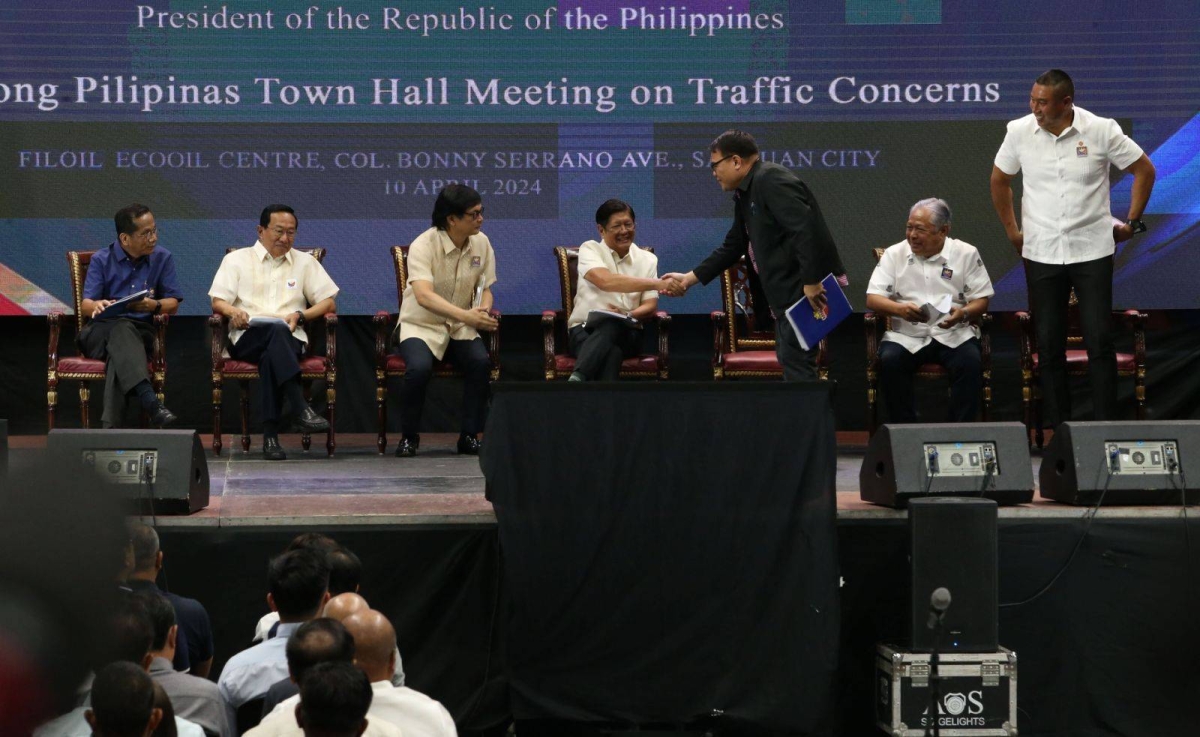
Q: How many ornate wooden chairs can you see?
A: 7